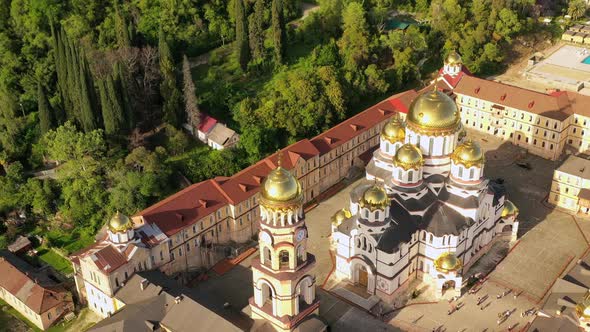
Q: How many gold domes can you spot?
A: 12